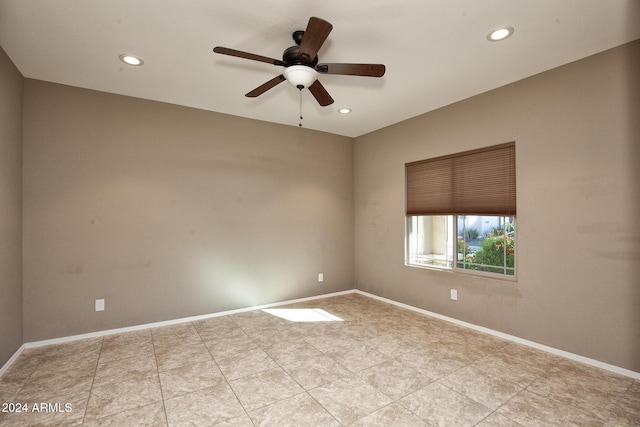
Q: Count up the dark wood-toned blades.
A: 5